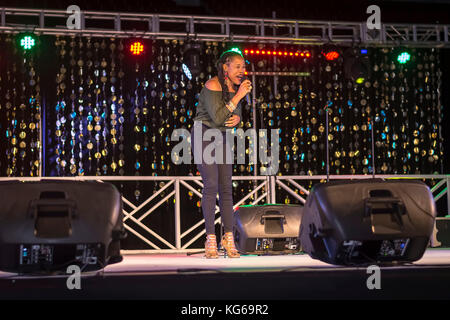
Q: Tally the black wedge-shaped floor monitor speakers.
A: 3